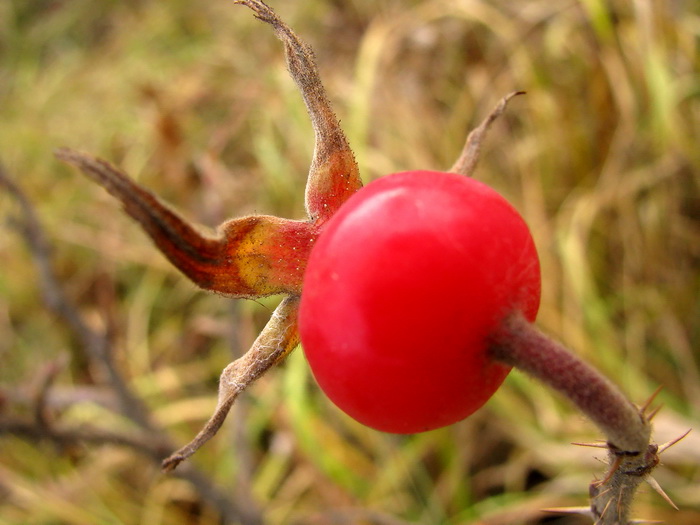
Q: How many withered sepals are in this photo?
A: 4